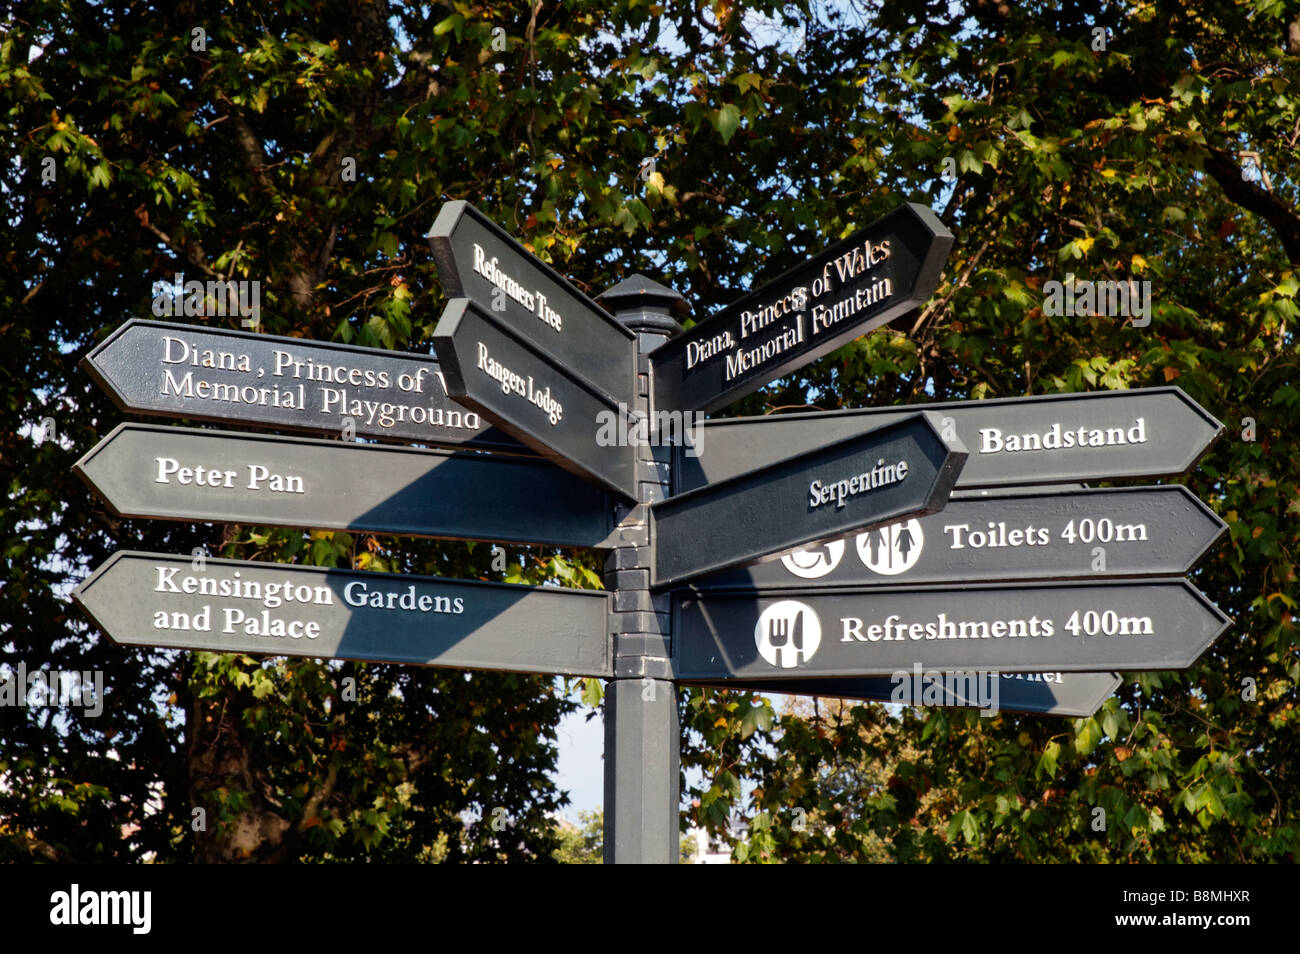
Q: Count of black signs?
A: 11